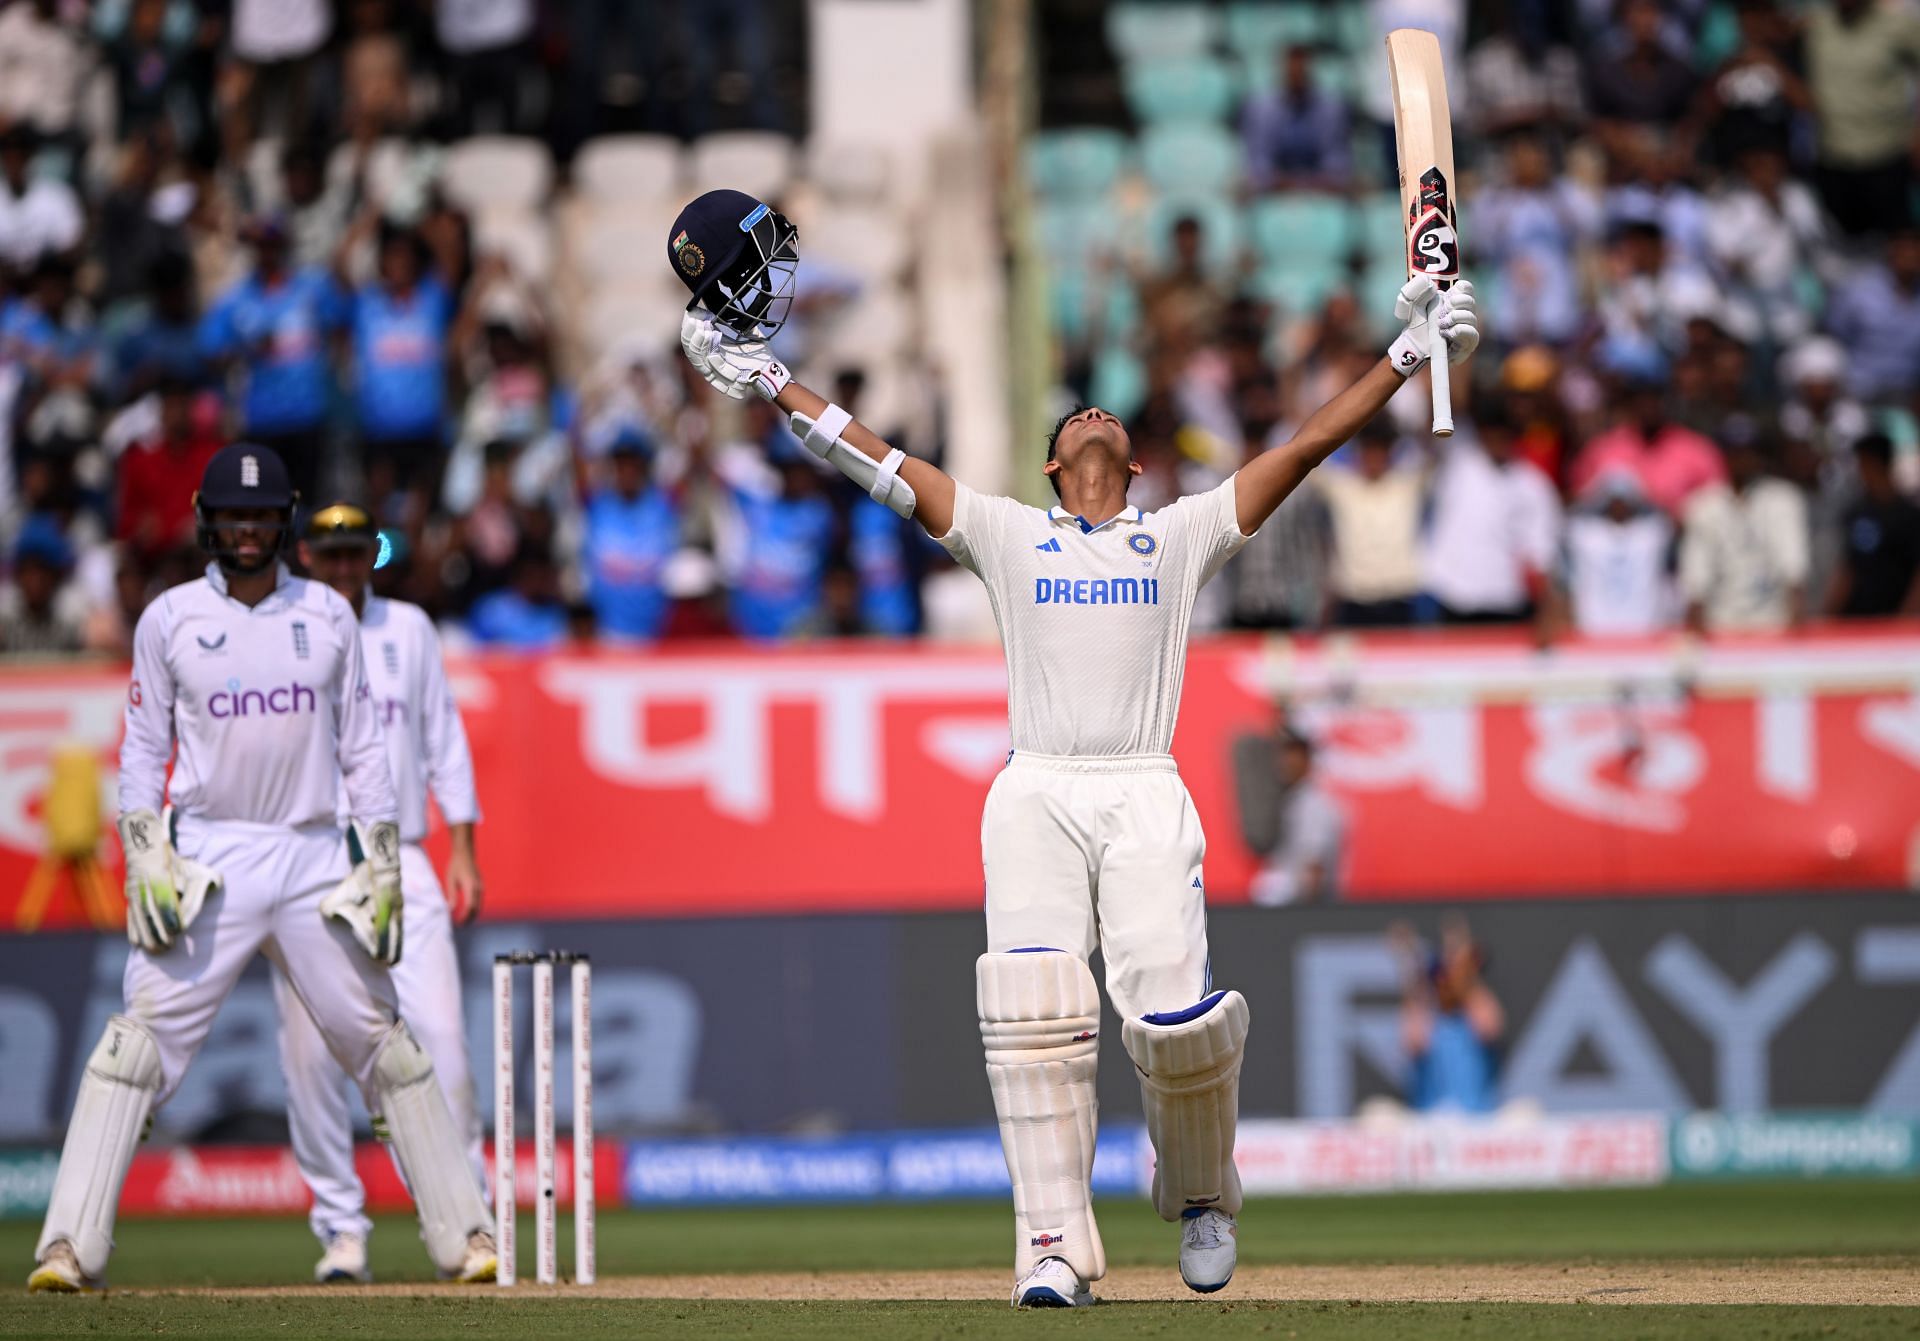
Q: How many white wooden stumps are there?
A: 3